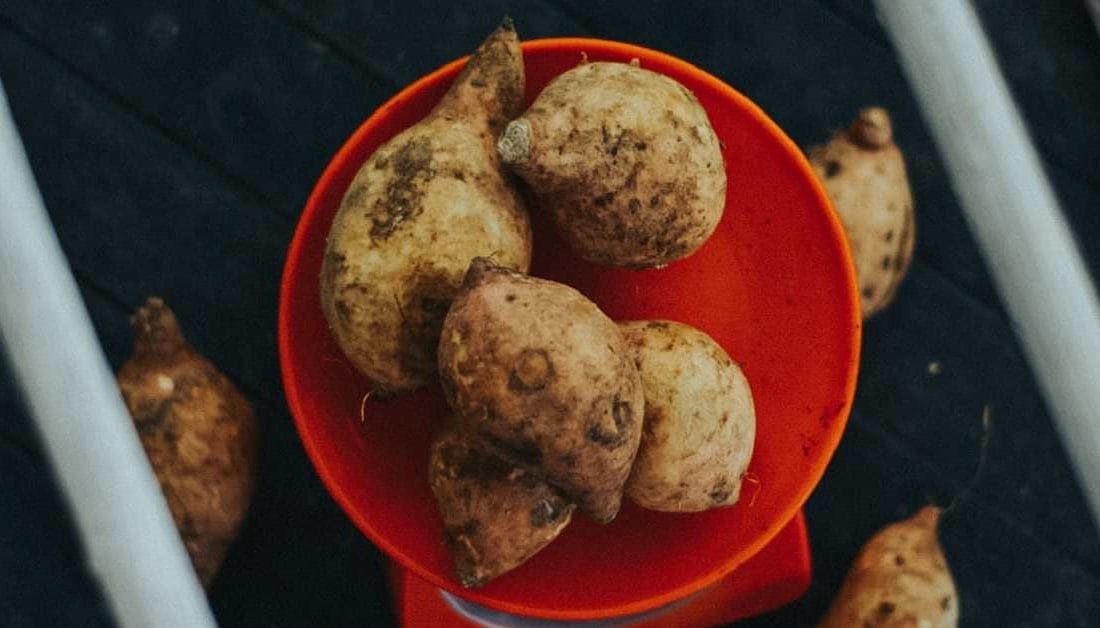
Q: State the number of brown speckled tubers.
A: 8